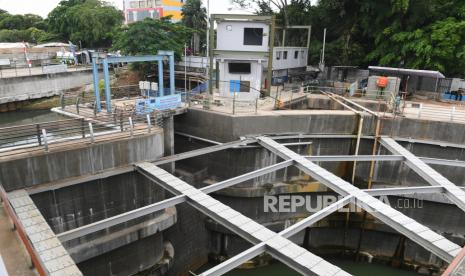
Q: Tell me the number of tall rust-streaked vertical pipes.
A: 2